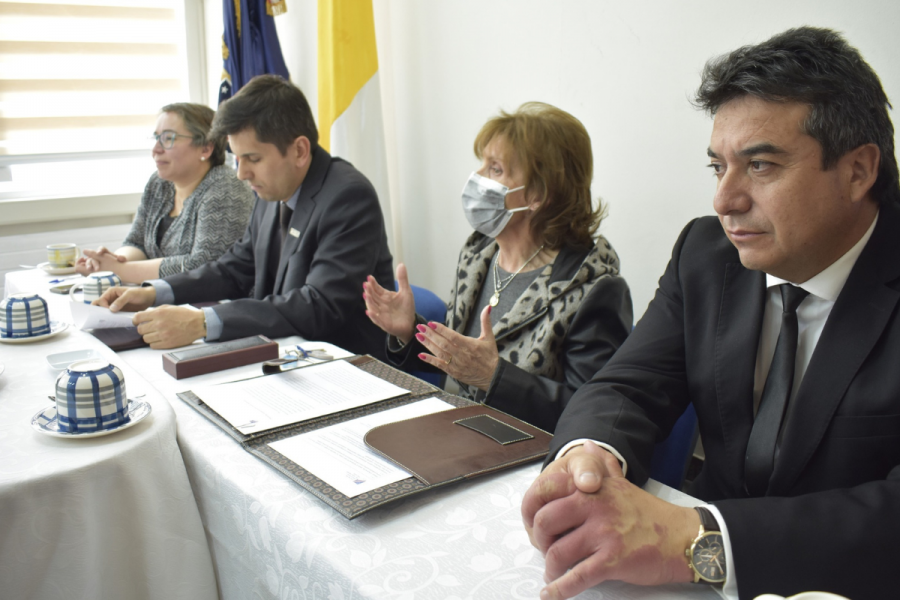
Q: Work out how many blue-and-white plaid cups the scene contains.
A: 3